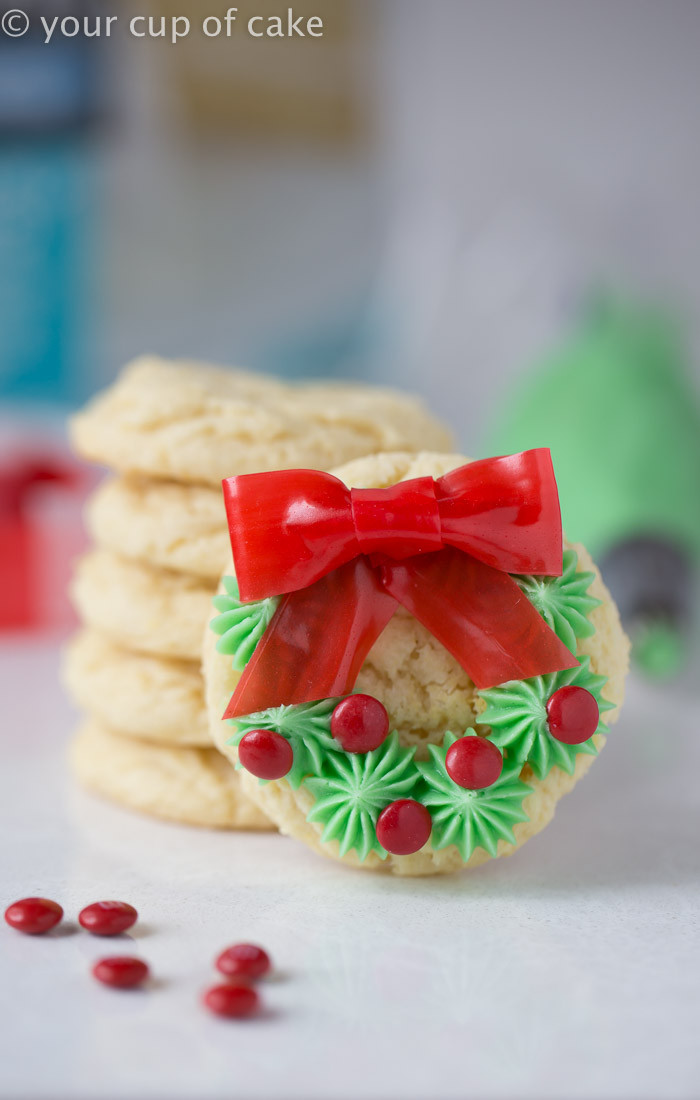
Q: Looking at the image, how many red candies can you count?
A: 10